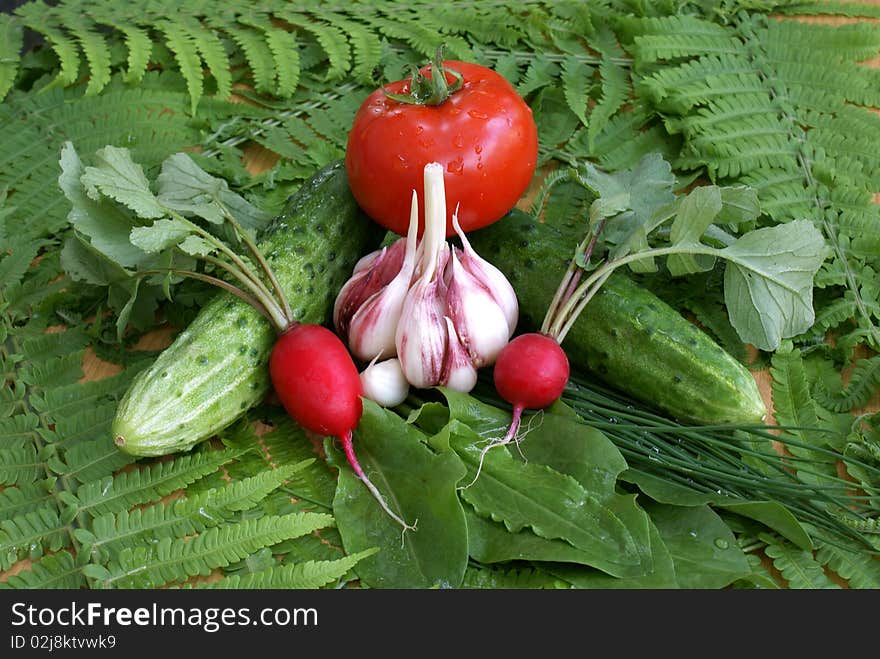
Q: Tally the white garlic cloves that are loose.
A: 1